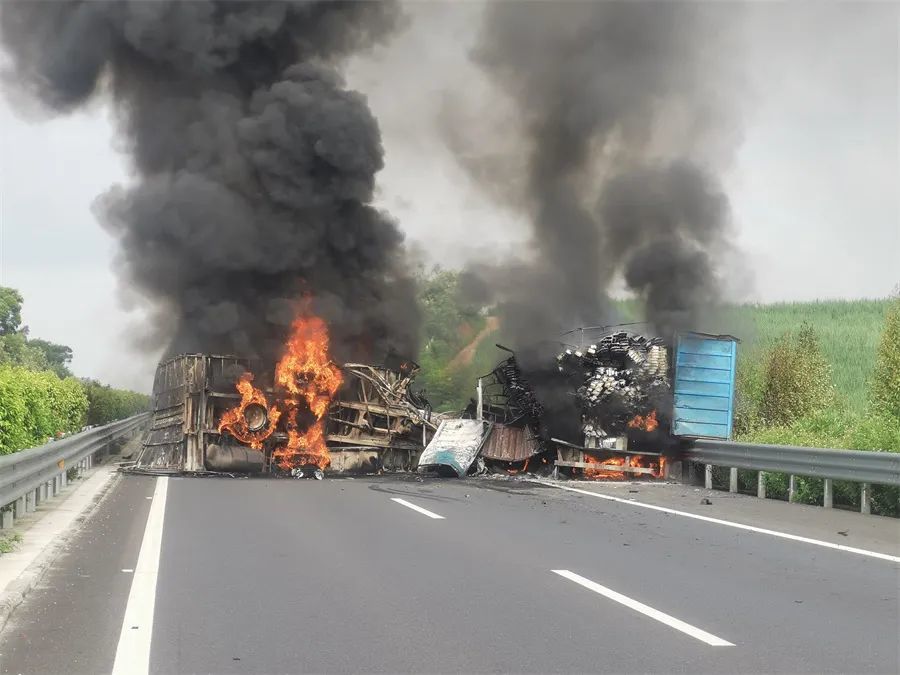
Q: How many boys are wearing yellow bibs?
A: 0